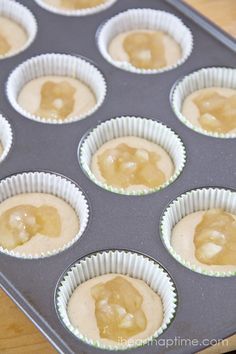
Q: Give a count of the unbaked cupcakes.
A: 10